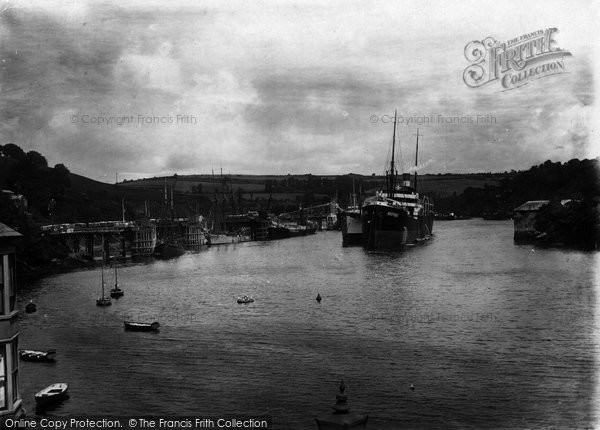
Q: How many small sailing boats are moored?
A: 2